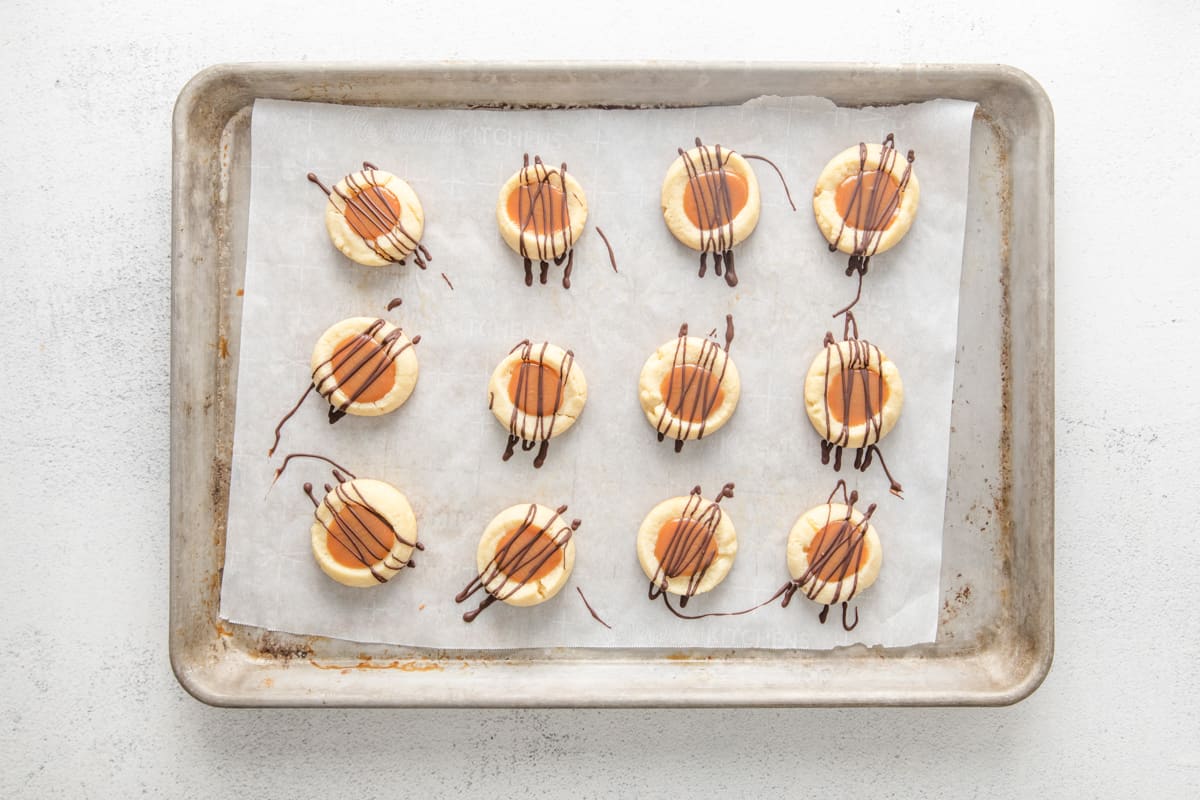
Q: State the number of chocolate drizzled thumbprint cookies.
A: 12